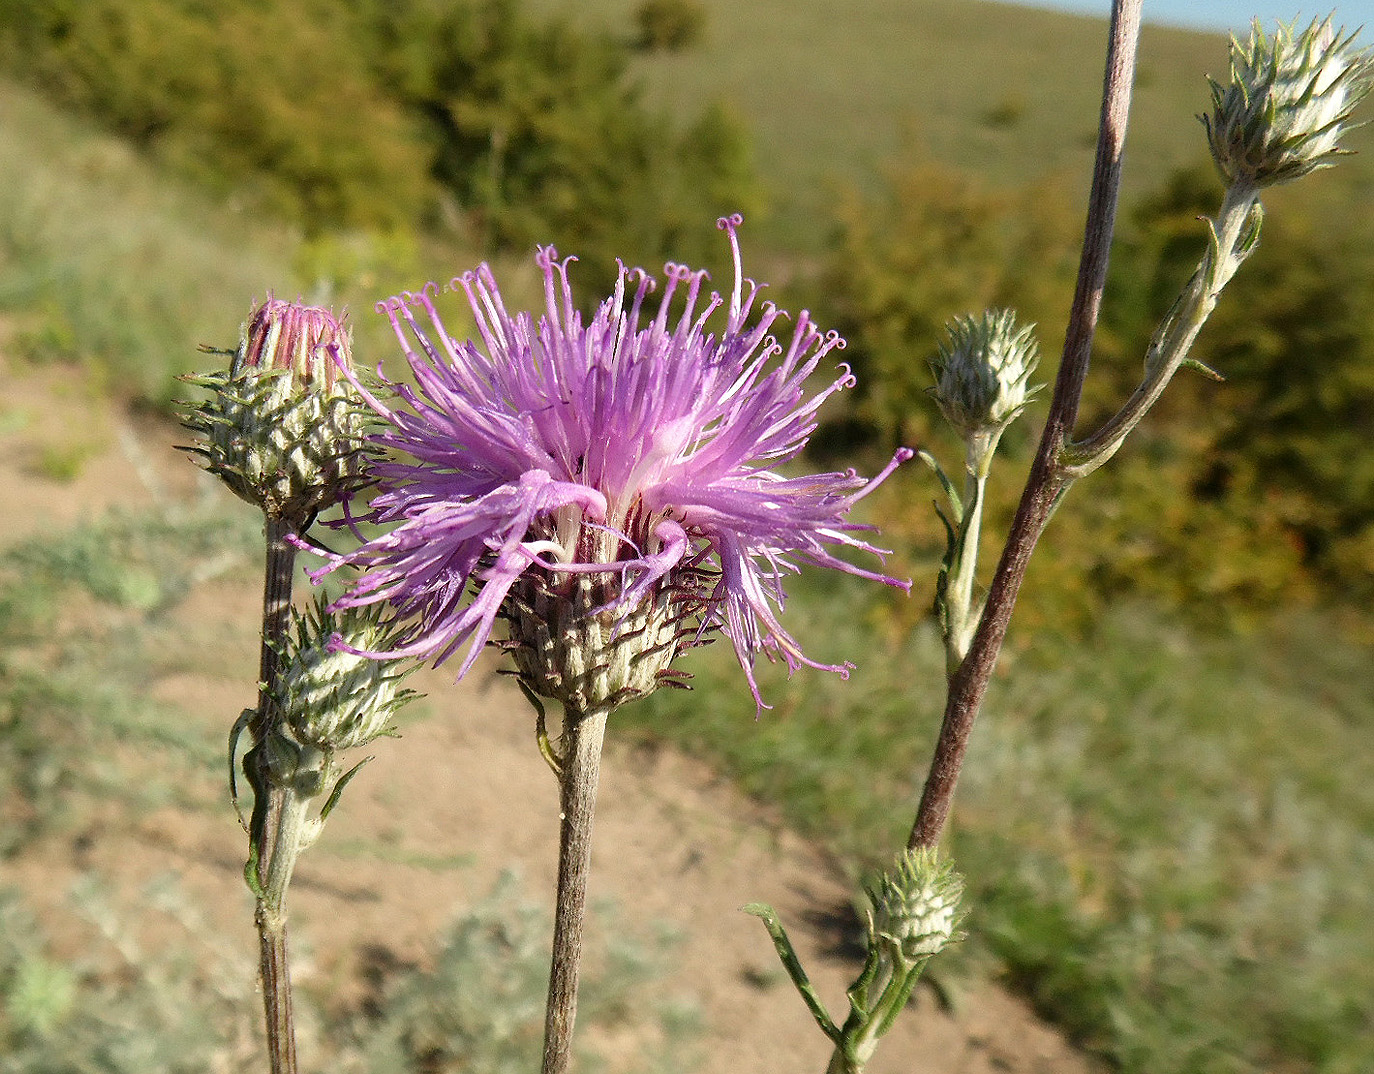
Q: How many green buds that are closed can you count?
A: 4